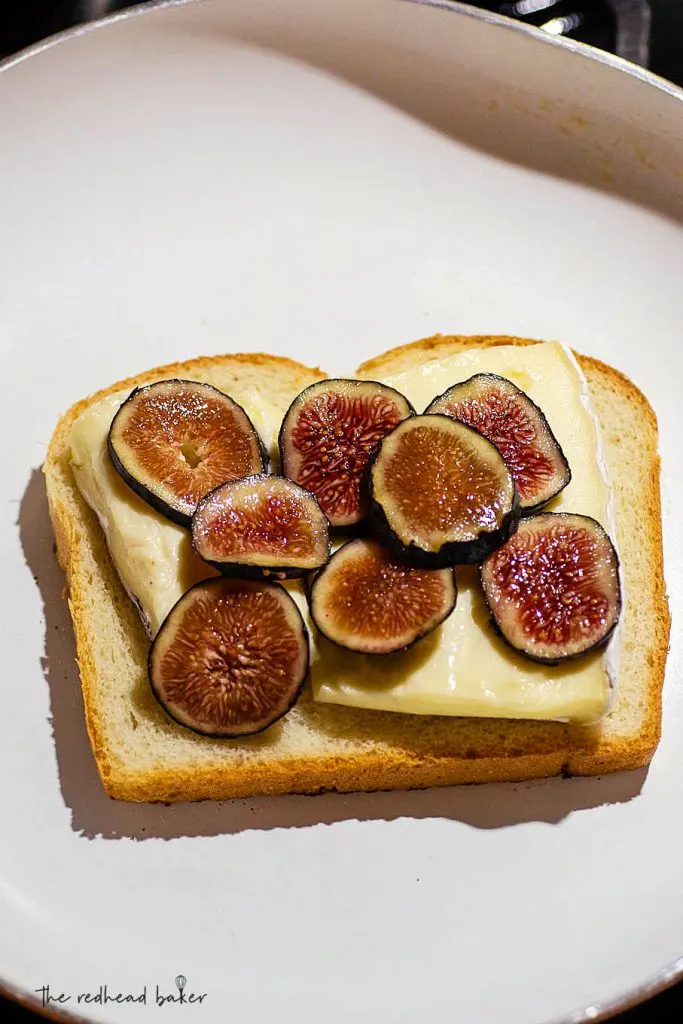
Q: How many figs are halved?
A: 8